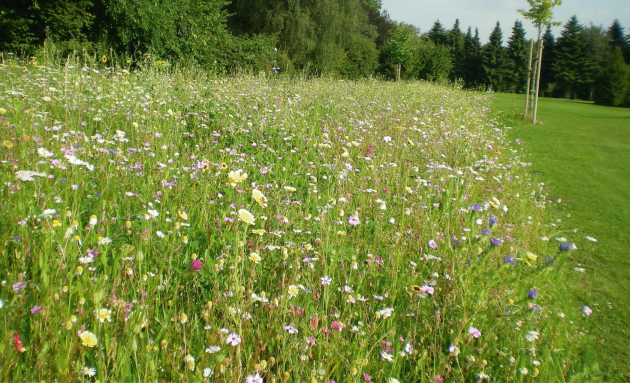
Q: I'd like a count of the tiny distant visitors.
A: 0